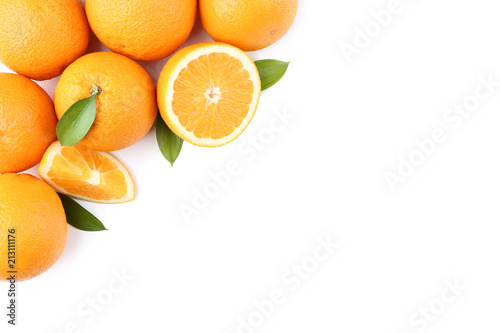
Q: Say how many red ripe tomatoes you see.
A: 0